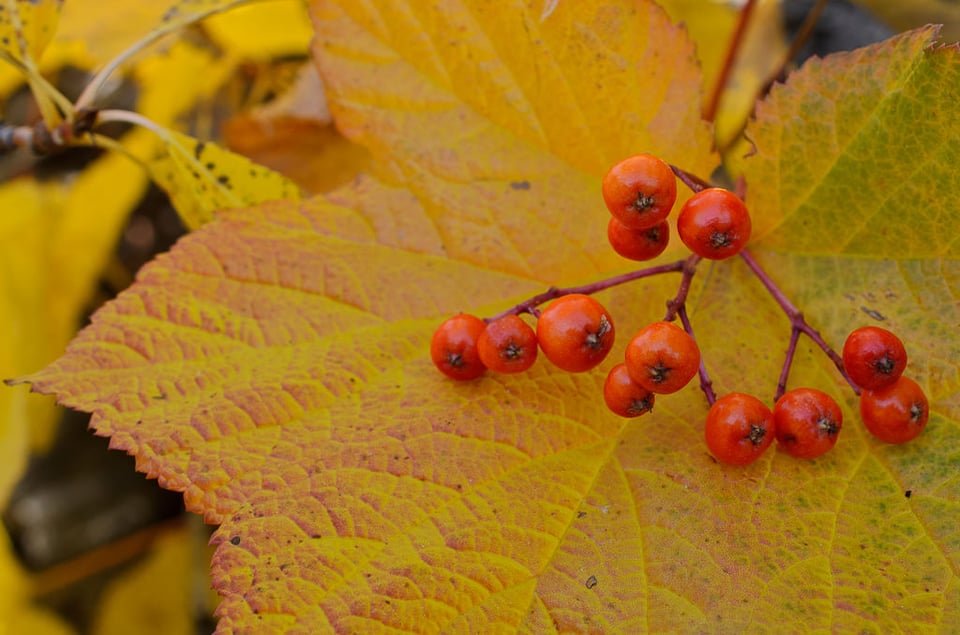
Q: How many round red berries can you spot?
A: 12